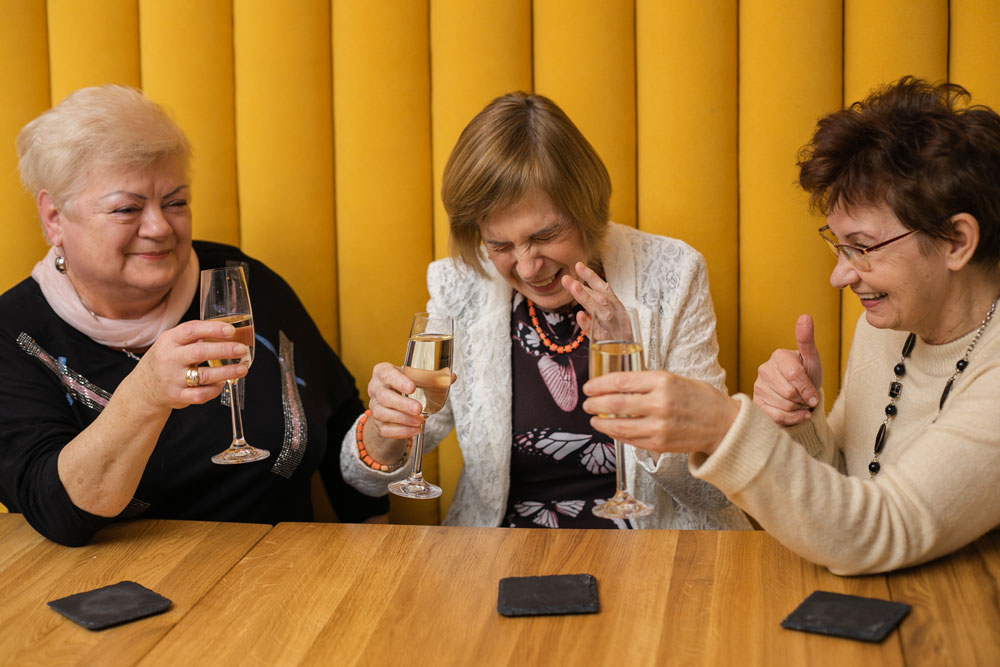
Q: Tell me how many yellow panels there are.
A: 11